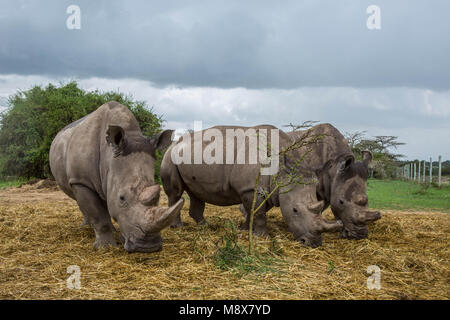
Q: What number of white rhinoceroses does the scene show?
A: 3